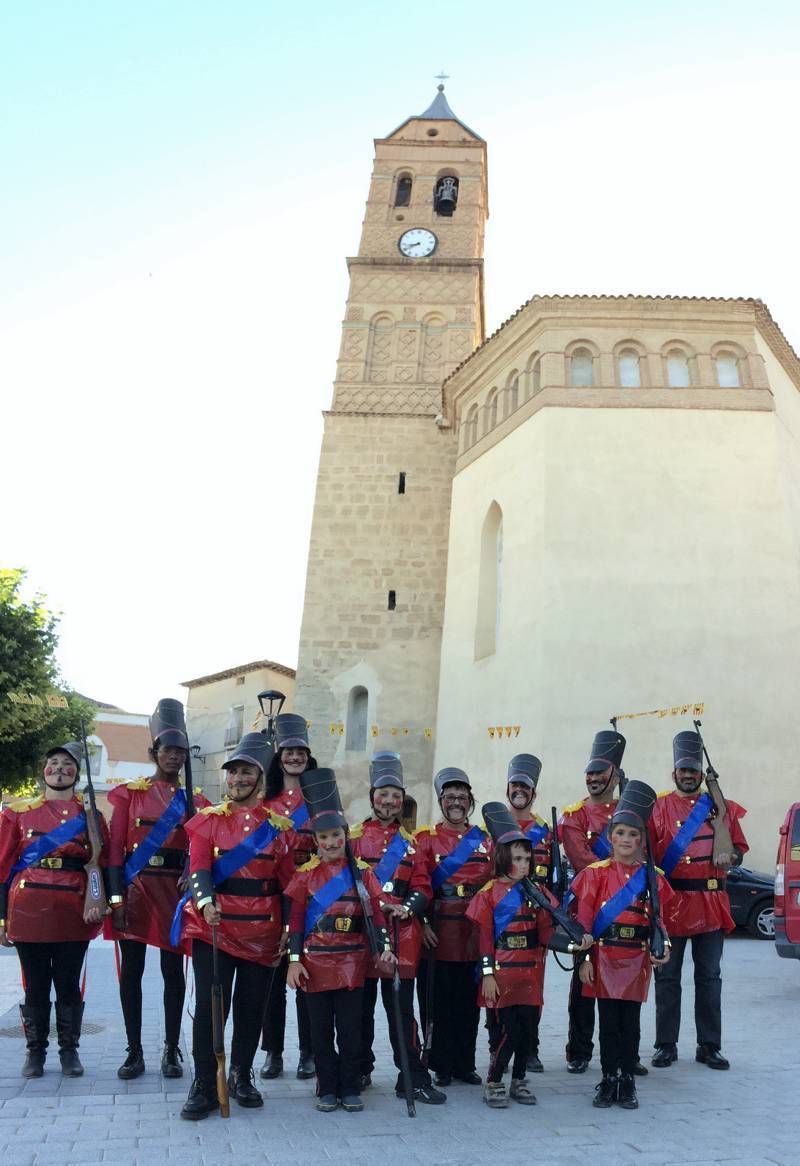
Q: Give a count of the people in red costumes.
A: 12